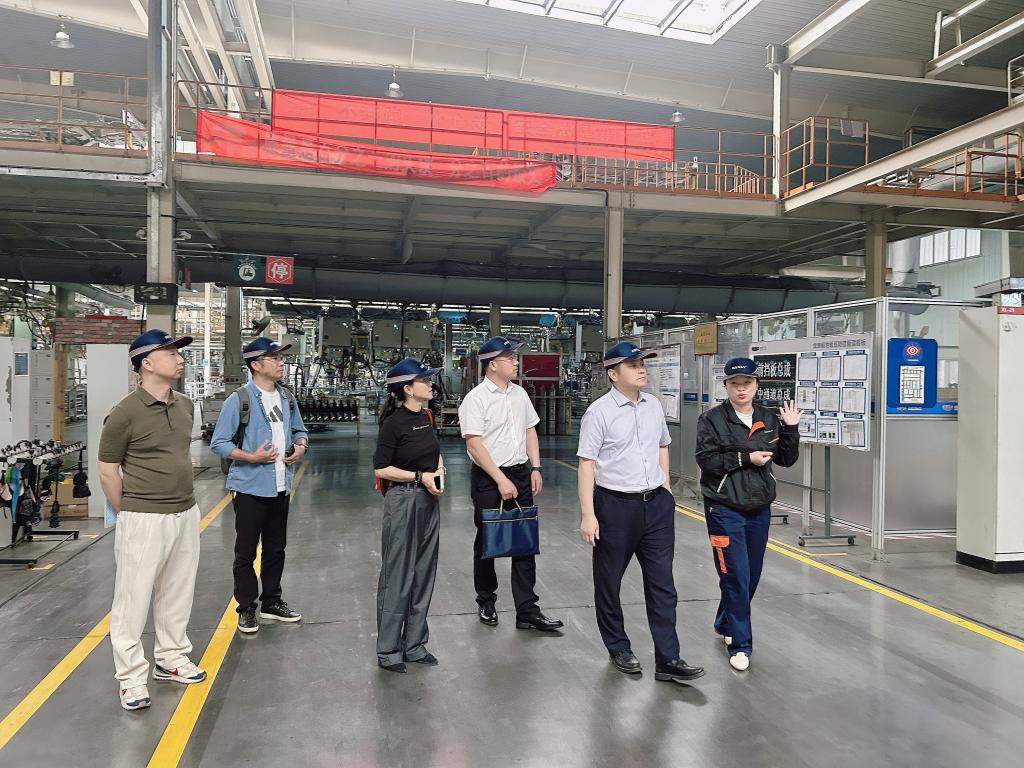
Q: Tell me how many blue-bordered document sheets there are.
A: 9